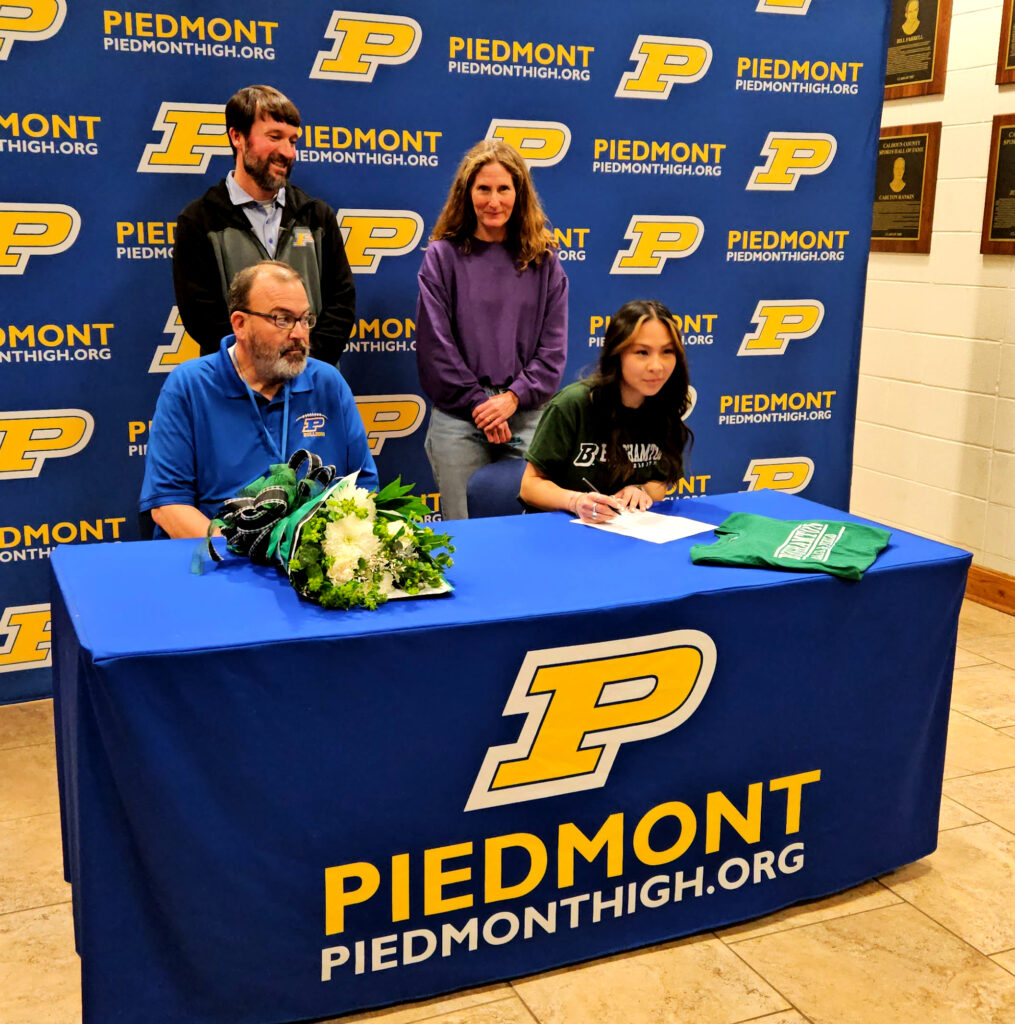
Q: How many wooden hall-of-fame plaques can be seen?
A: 4